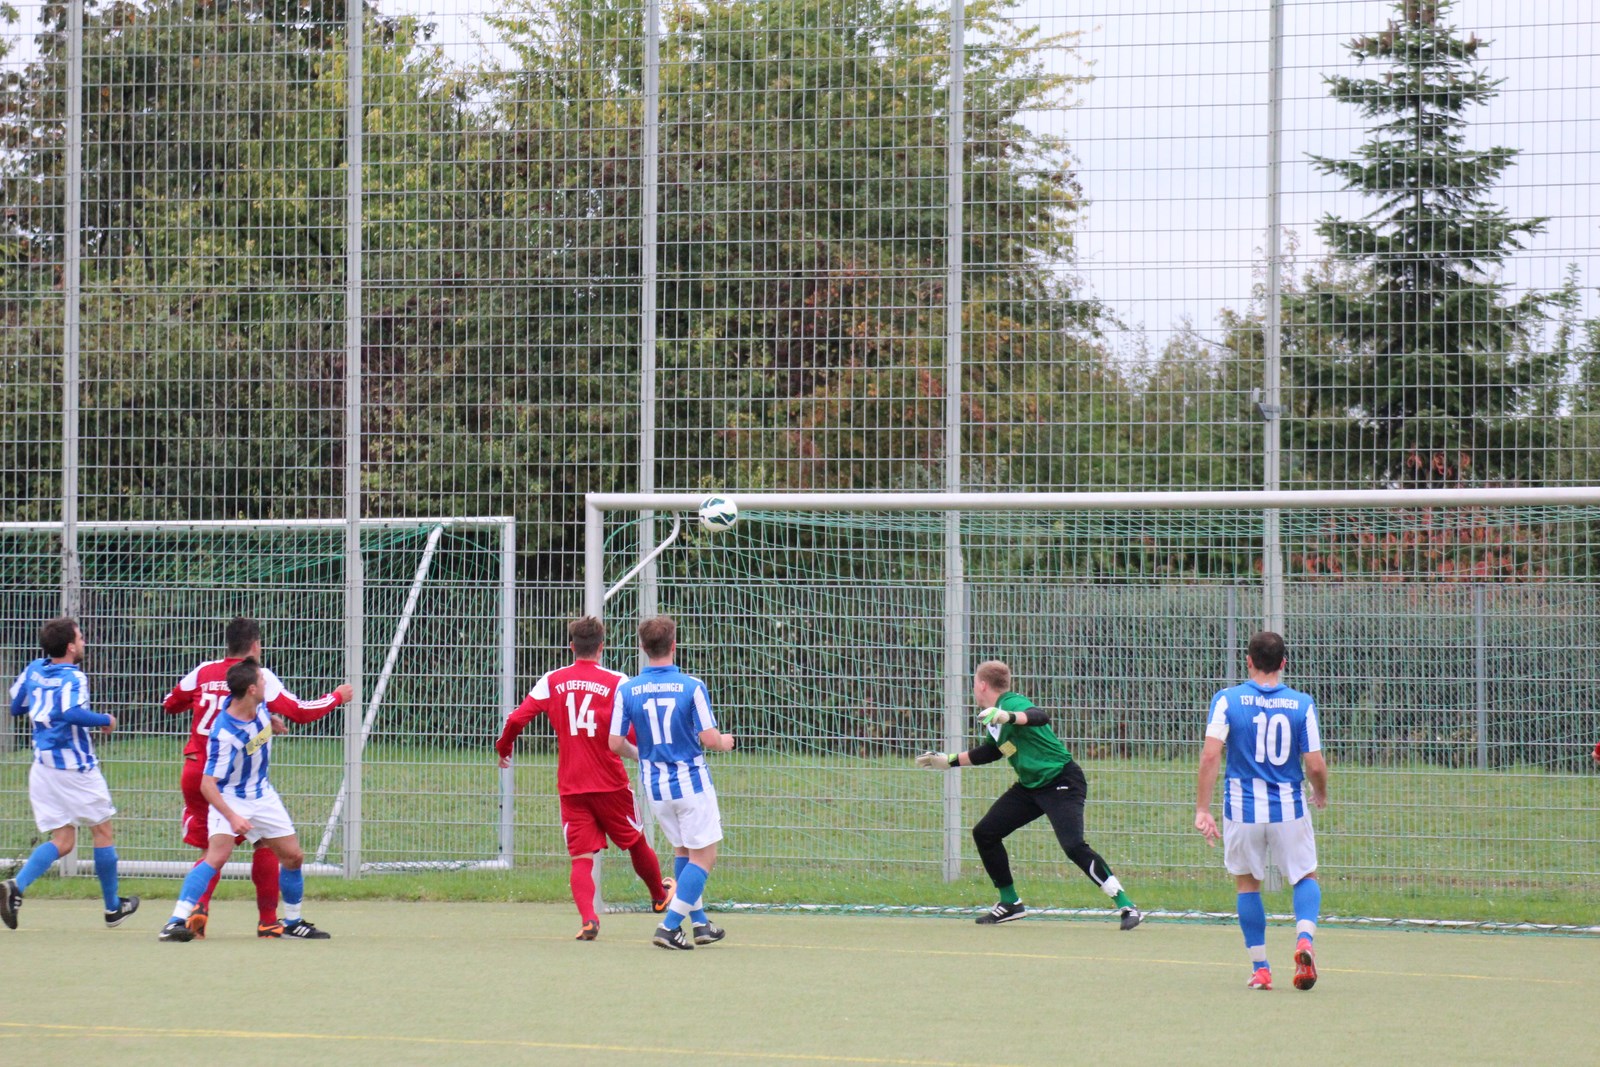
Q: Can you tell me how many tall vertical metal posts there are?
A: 5